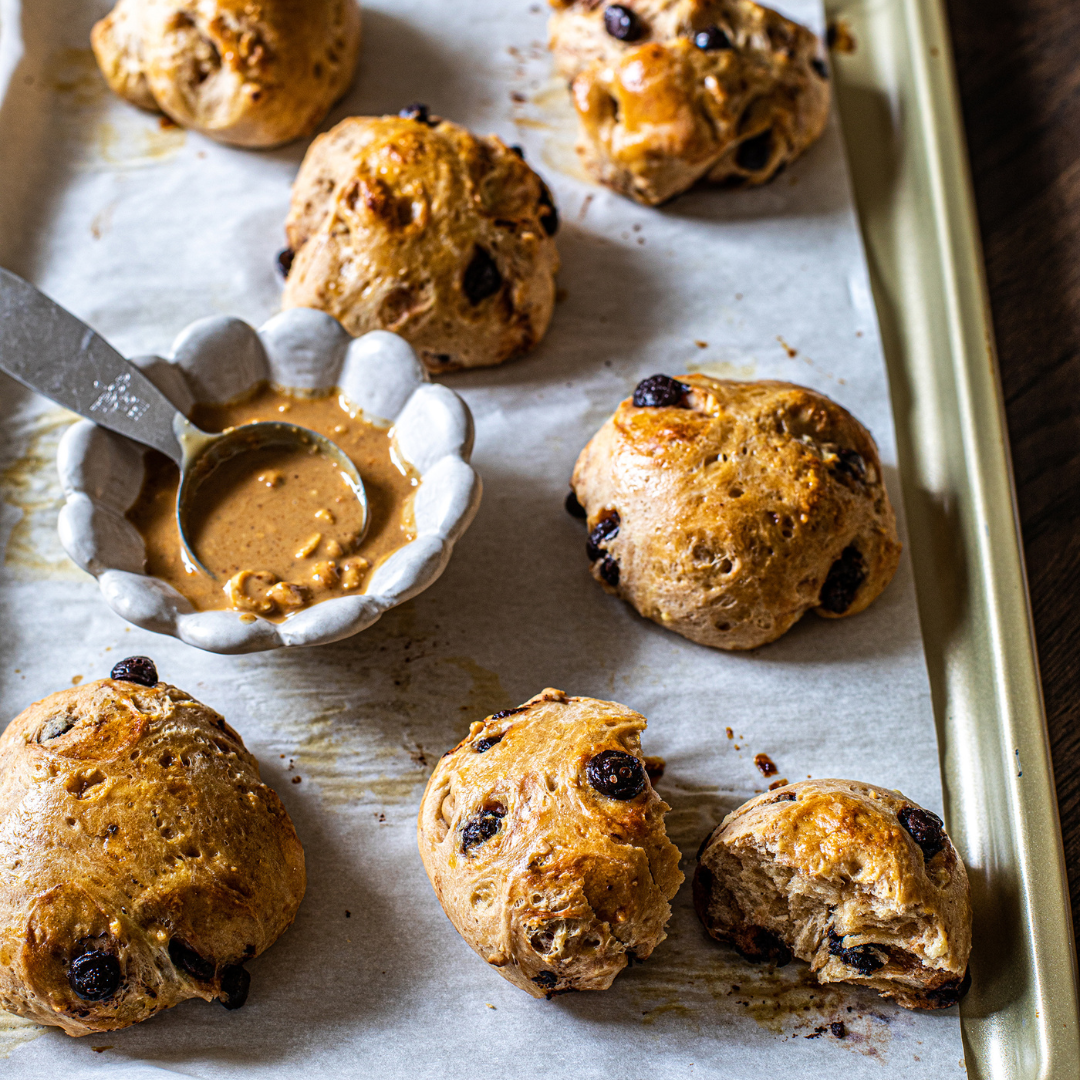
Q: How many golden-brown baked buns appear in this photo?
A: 6